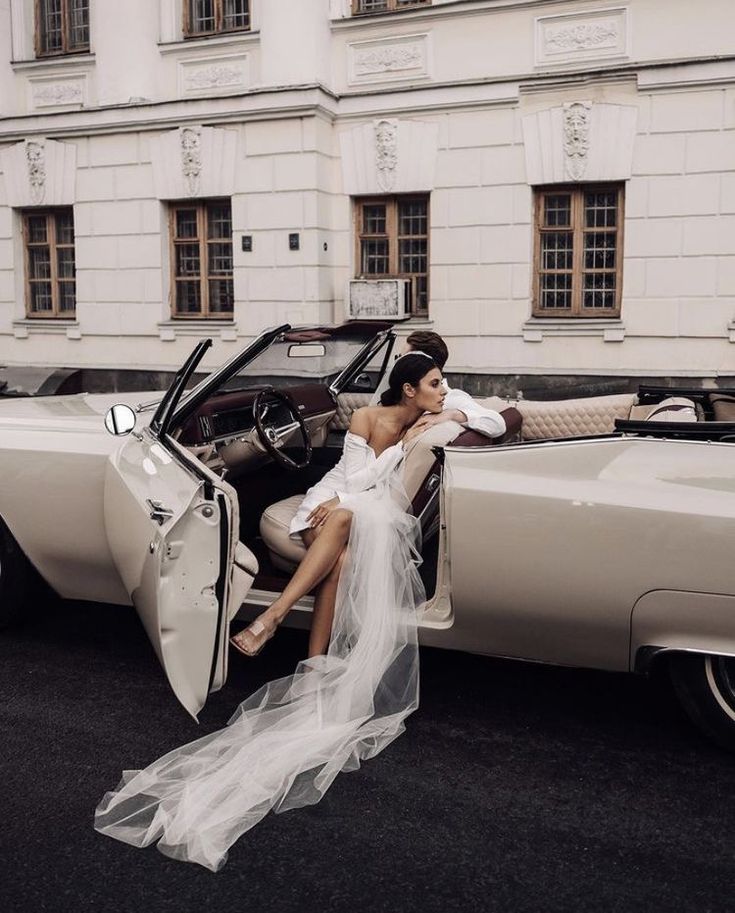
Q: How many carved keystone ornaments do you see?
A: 4